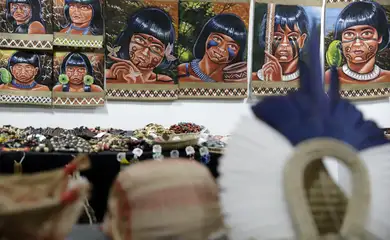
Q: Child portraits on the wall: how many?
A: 8